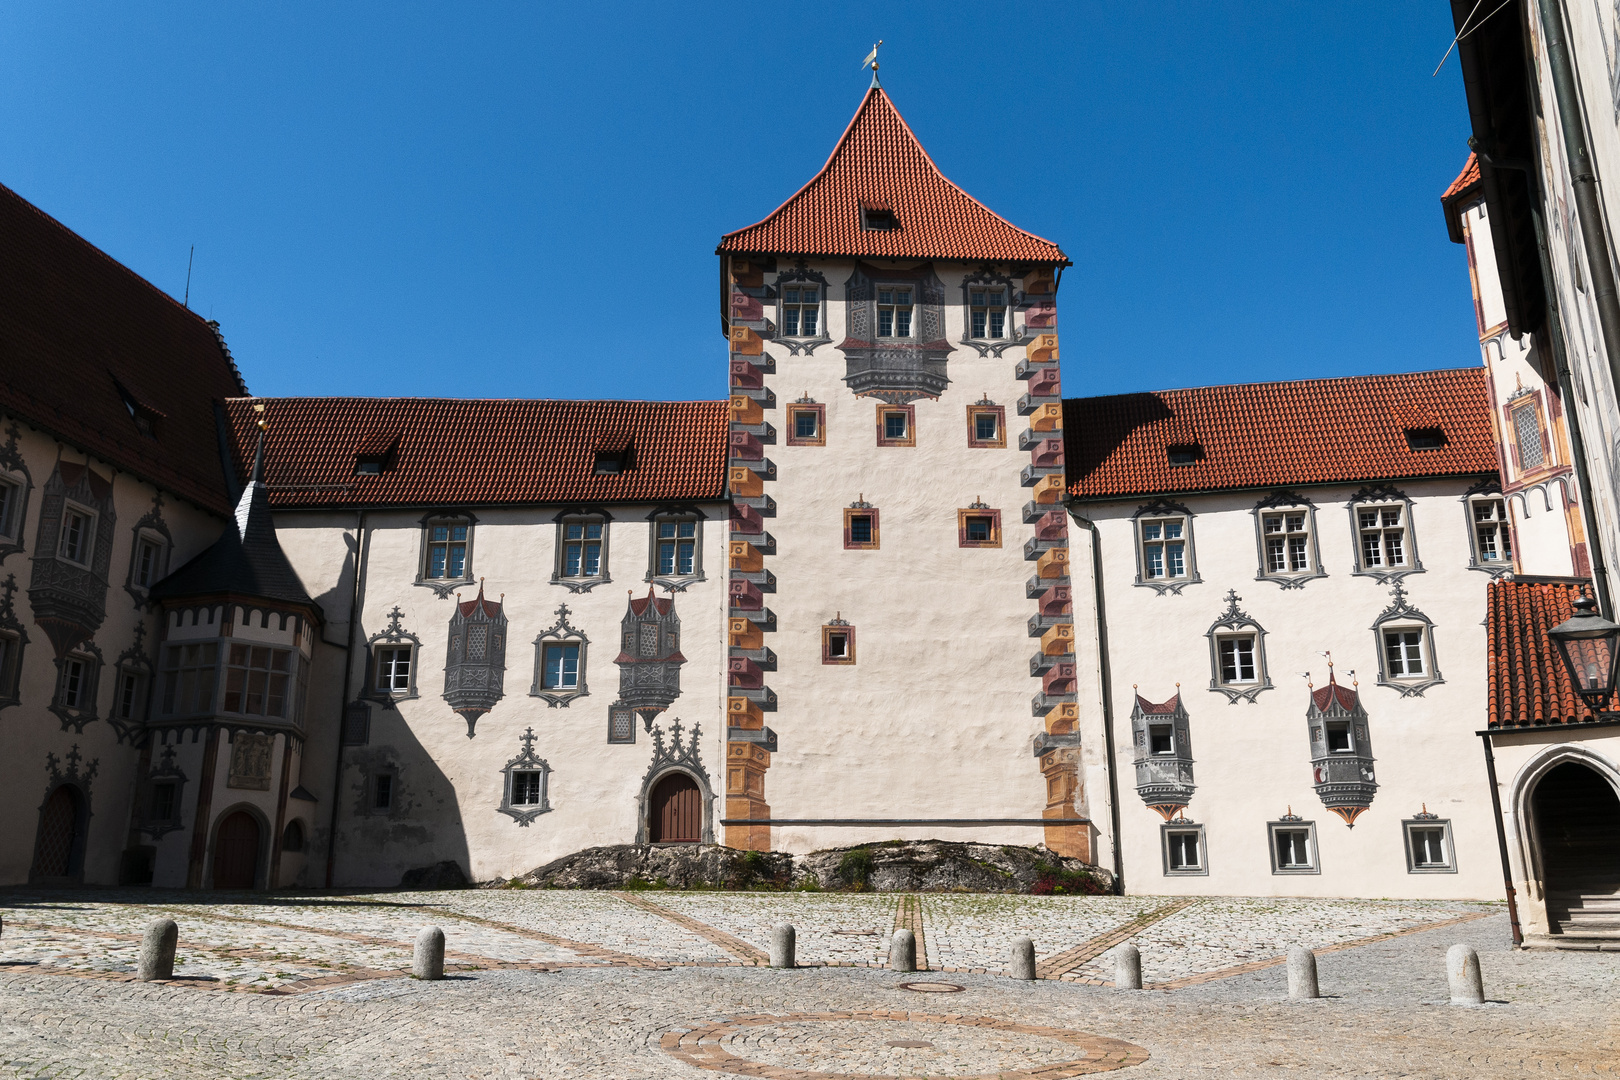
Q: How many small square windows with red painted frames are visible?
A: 6